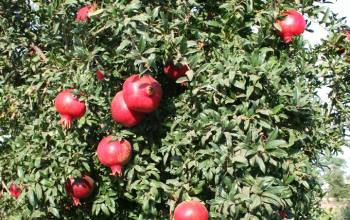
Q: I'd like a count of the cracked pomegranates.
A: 0